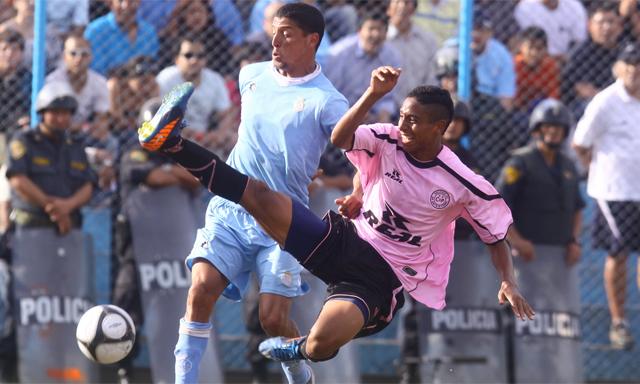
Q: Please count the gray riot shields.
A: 5